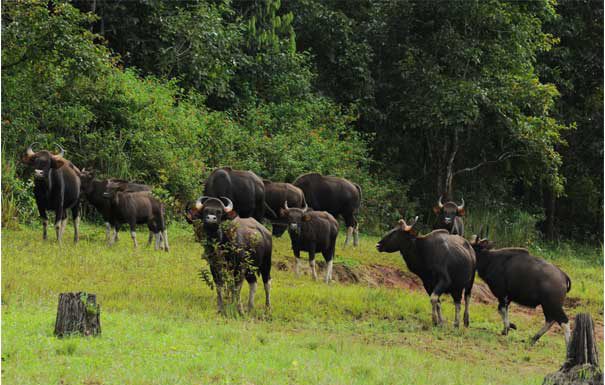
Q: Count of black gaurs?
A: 11